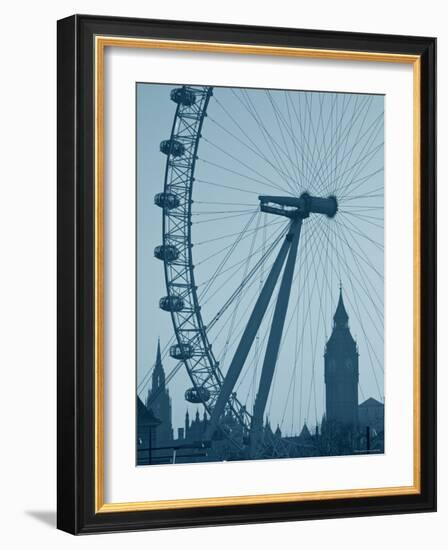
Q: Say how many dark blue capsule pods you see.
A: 7